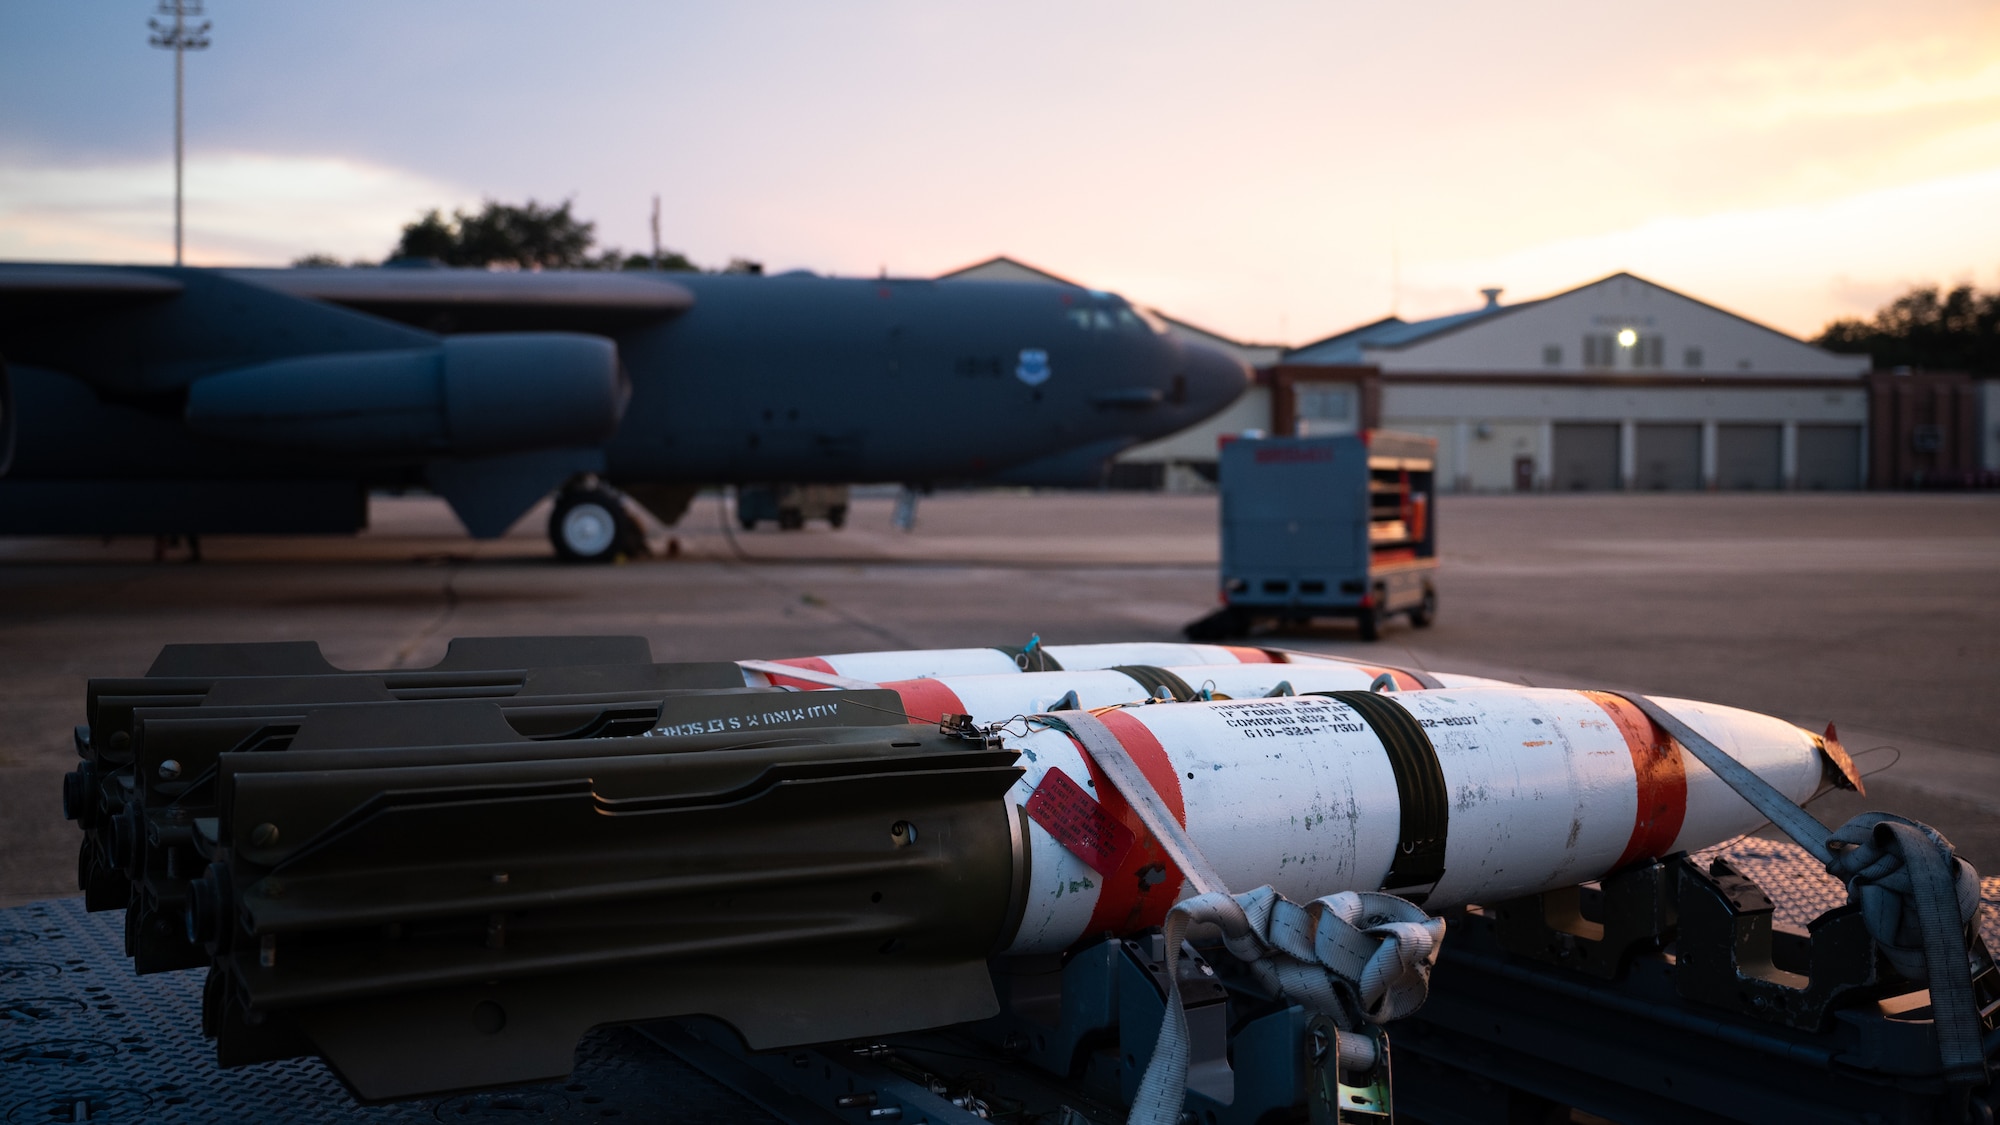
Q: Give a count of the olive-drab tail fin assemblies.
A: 3